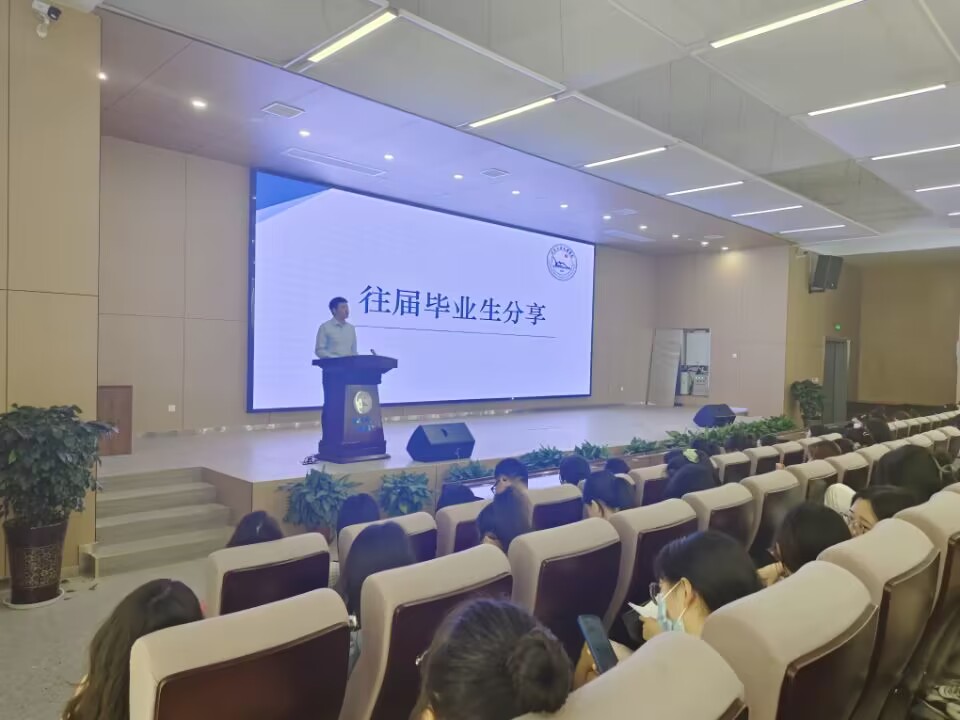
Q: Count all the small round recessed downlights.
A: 12